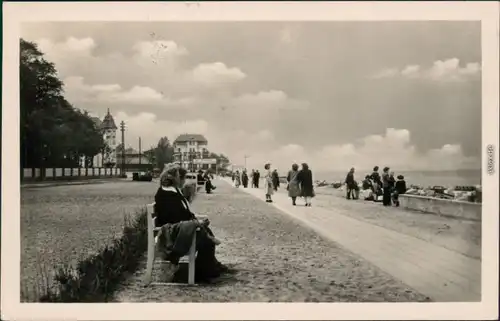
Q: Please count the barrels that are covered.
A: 0